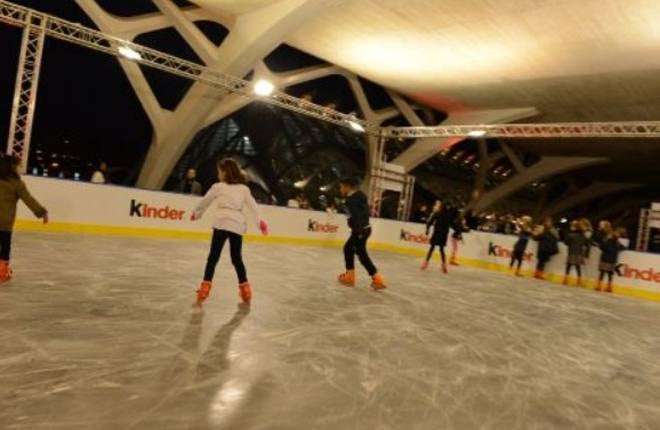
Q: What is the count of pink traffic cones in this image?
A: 0